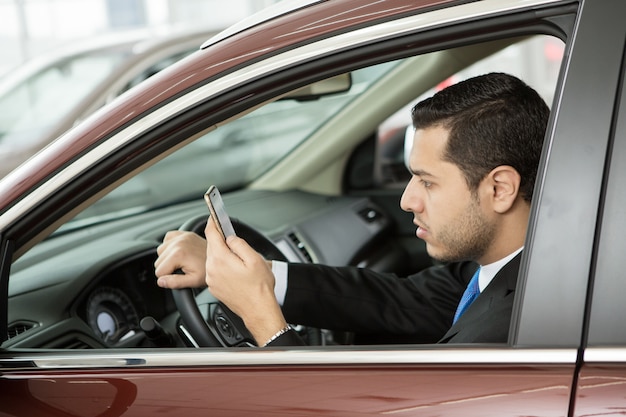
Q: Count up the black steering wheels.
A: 1